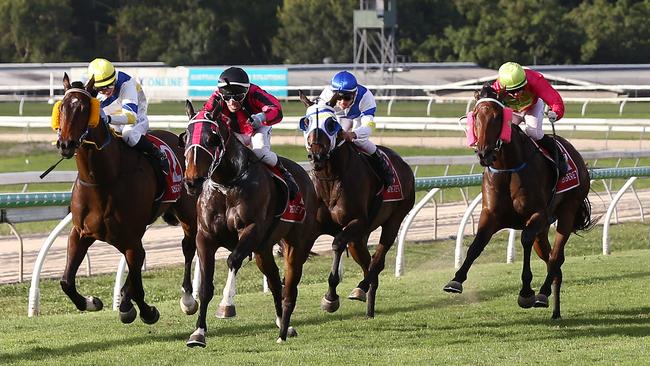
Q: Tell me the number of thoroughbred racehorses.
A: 4